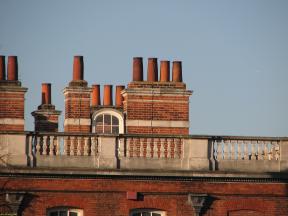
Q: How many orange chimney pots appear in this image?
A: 11